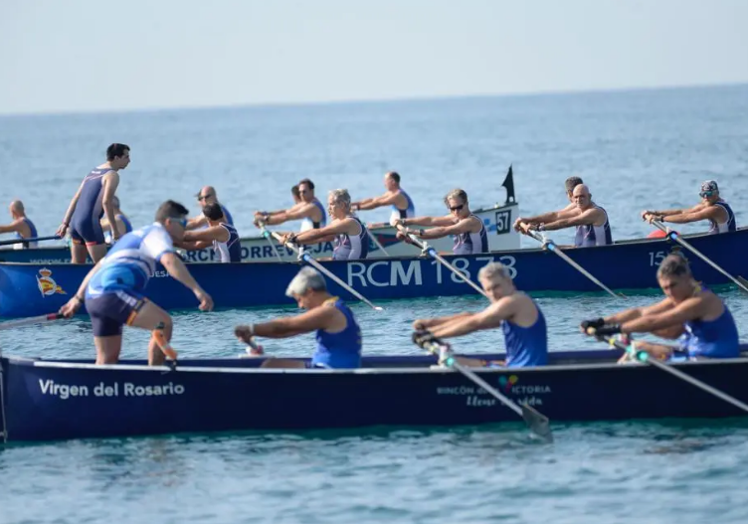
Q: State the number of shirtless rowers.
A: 0